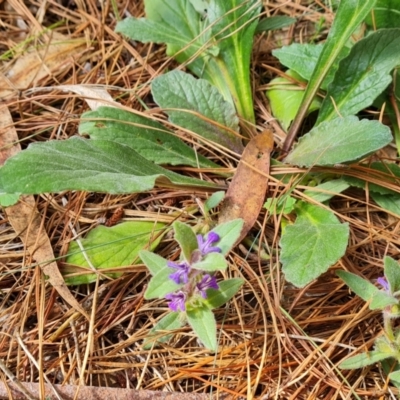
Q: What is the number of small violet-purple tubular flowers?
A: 5